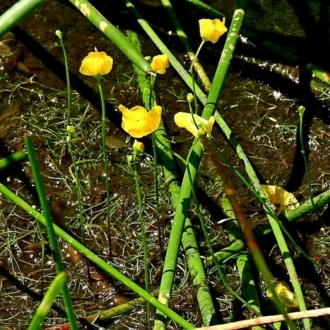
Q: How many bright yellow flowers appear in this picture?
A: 5